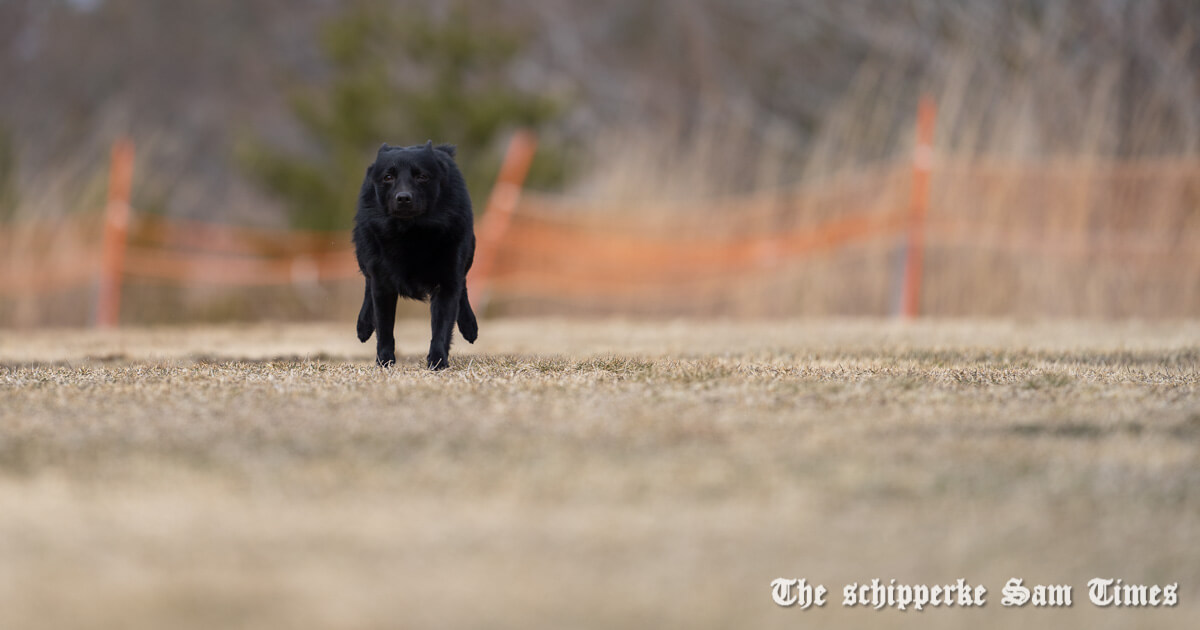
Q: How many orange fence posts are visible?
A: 3